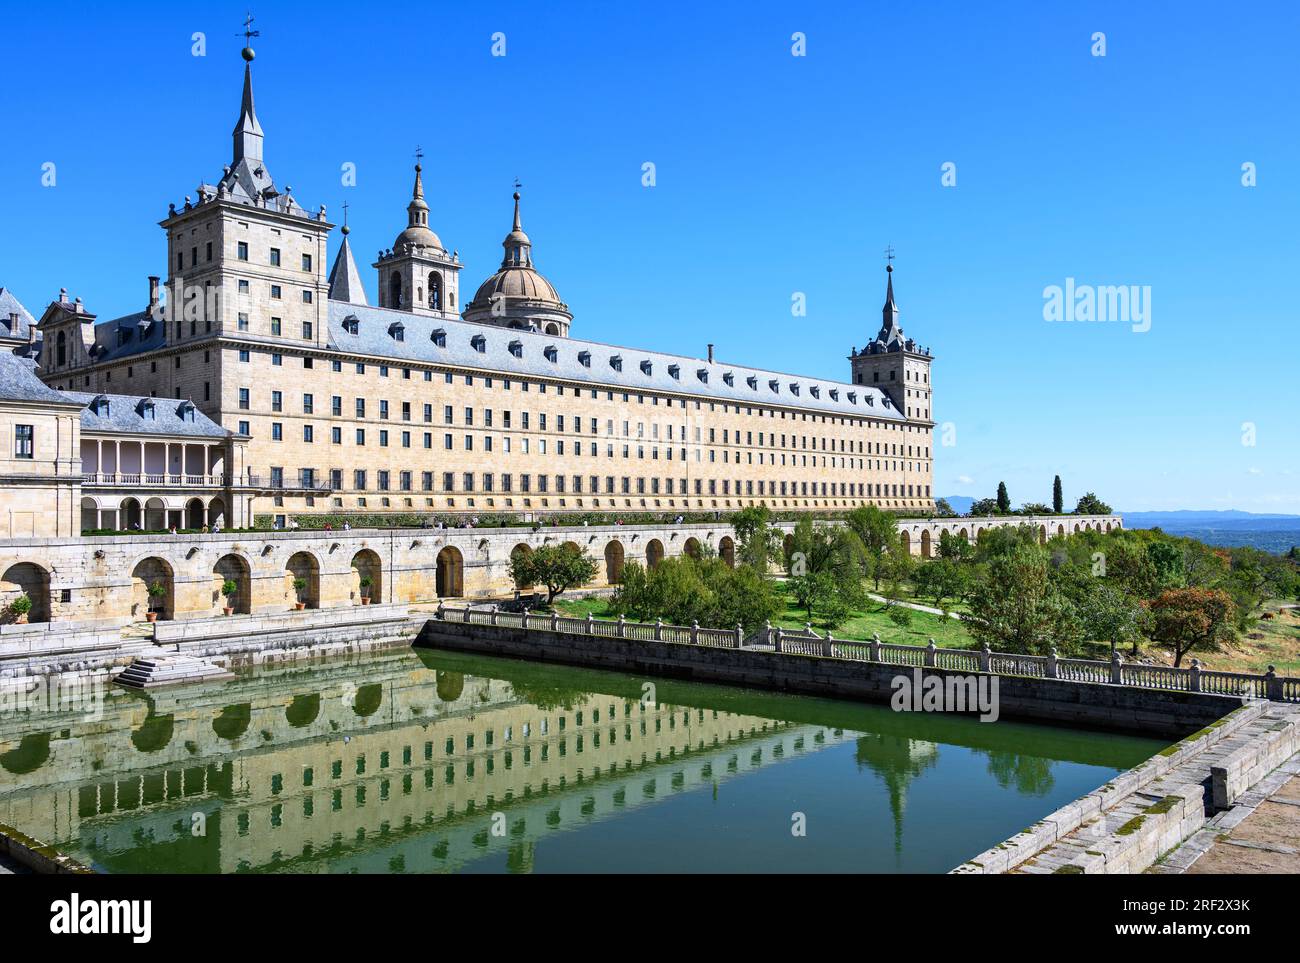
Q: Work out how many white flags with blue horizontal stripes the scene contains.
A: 0